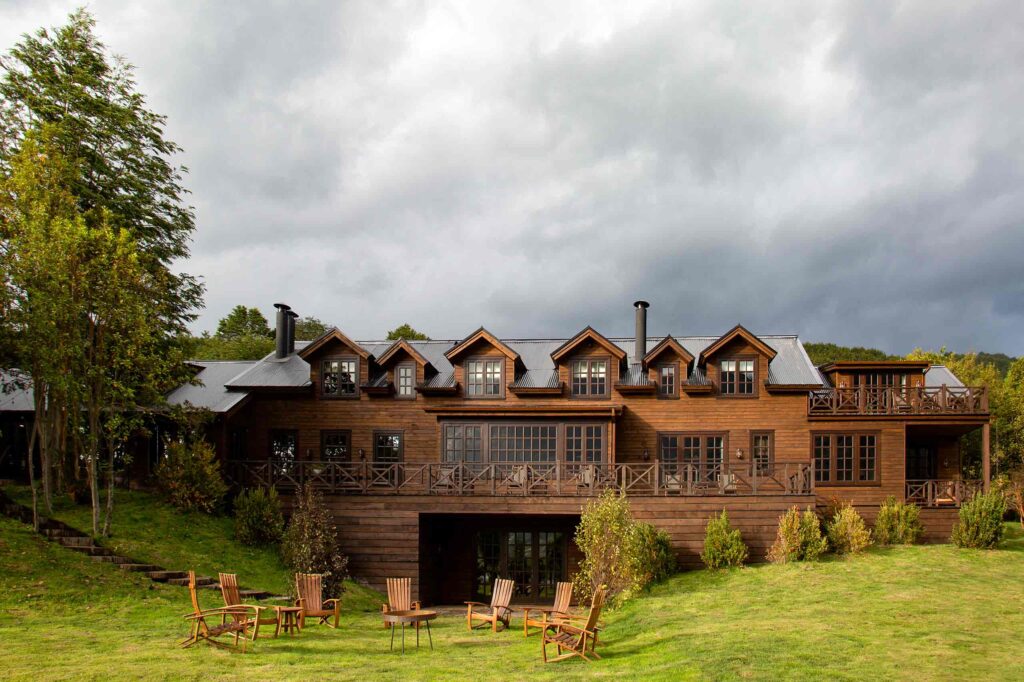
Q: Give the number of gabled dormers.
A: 6